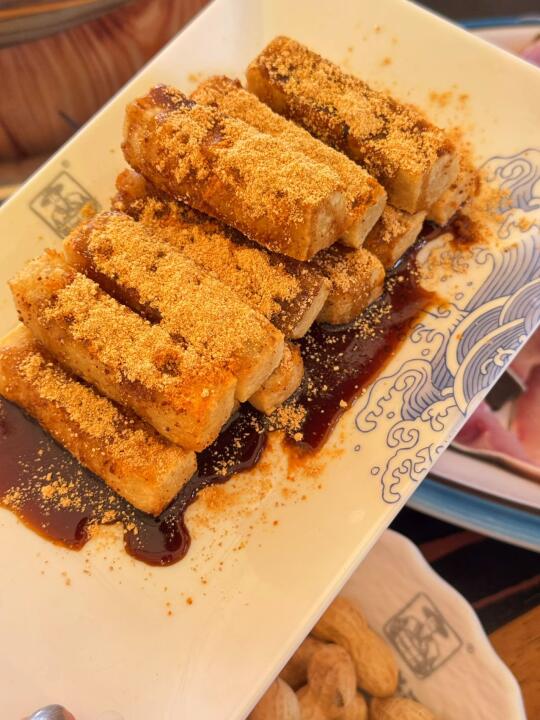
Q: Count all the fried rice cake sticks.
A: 11